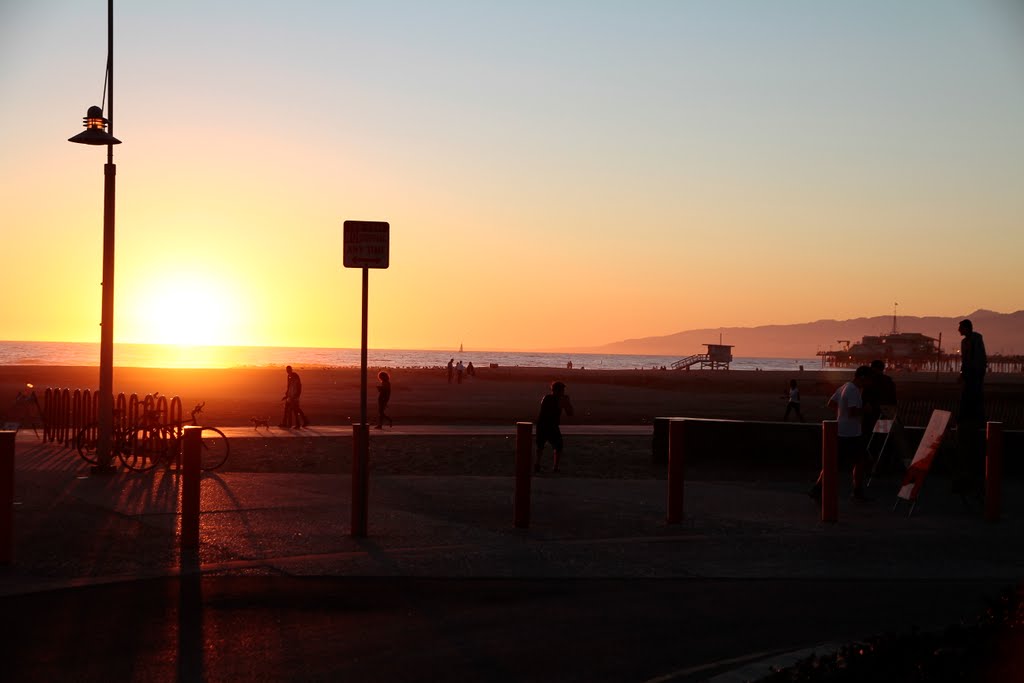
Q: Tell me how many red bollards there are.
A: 7